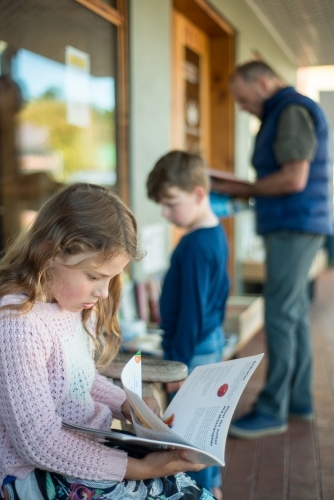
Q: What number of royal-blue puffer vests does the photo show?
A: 1